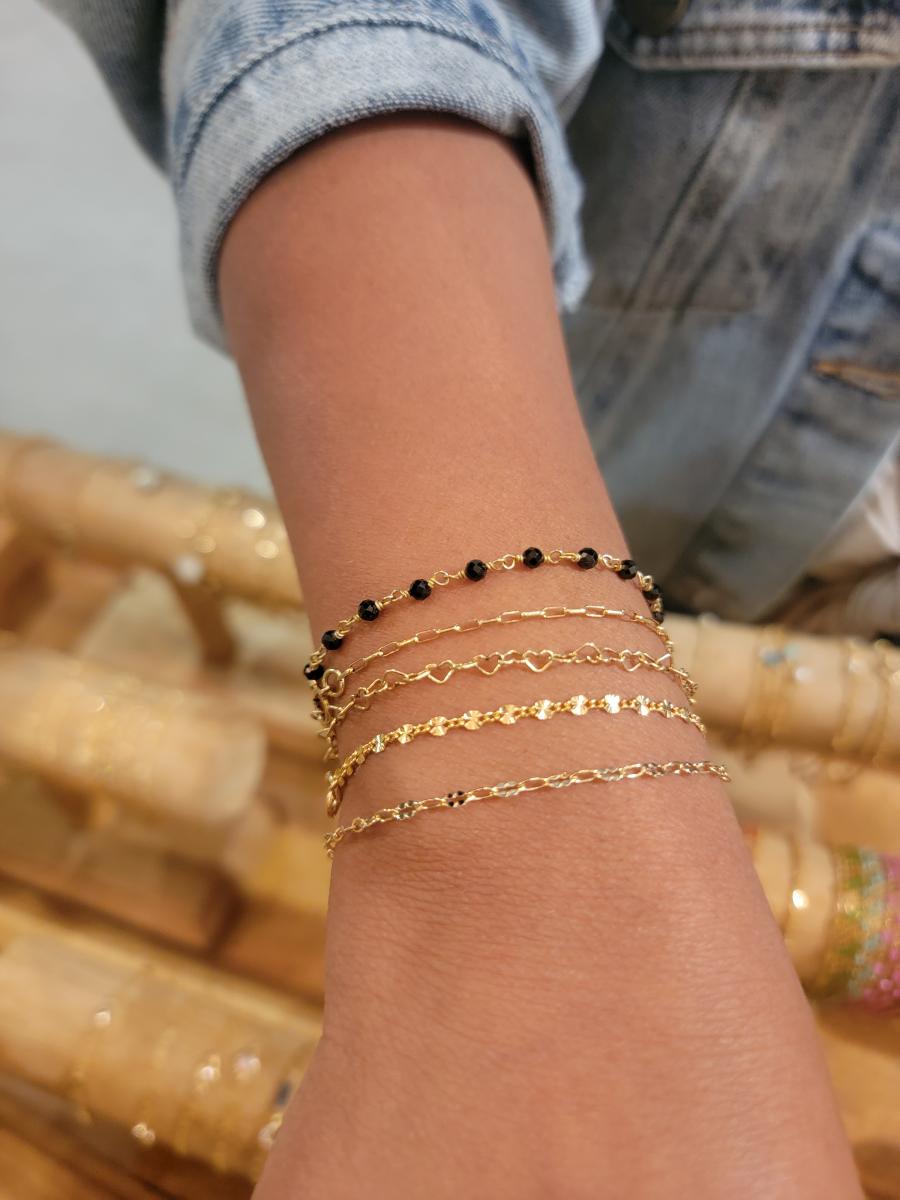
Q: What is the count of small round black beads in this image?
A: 10